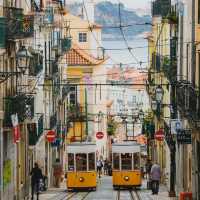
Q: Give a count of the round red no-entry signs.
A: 3